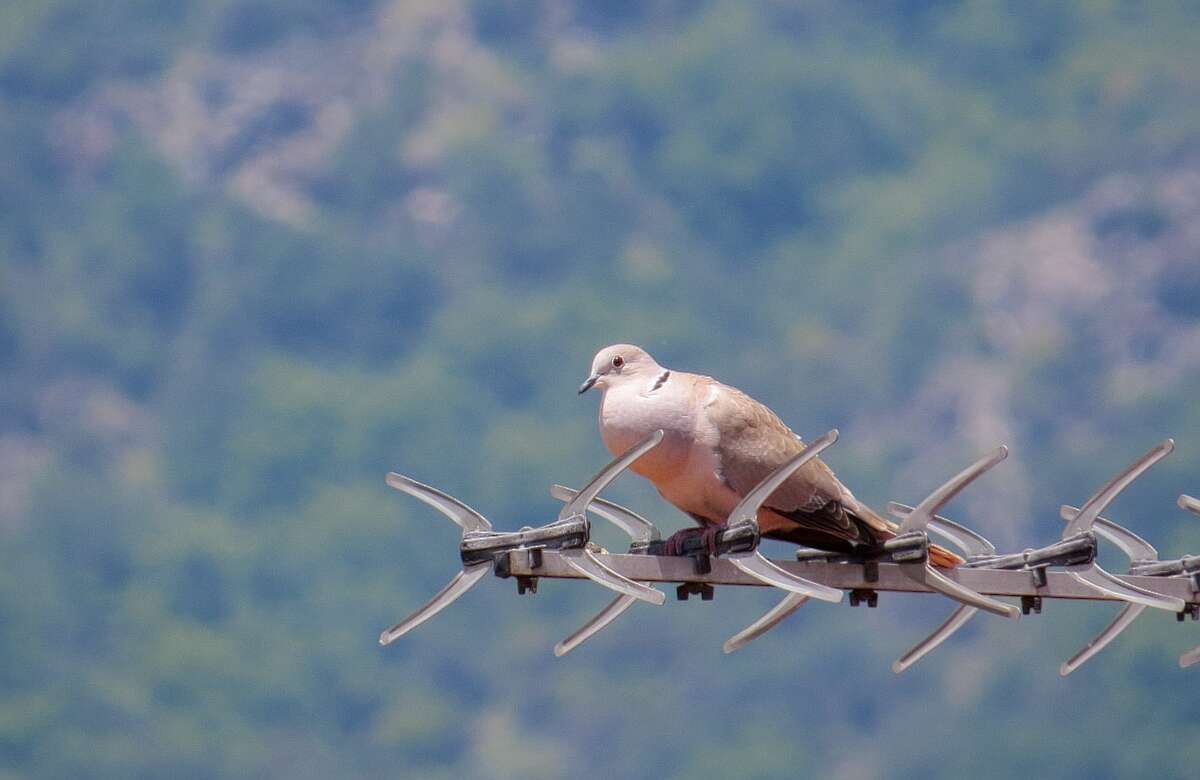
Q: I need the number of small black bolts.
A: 5